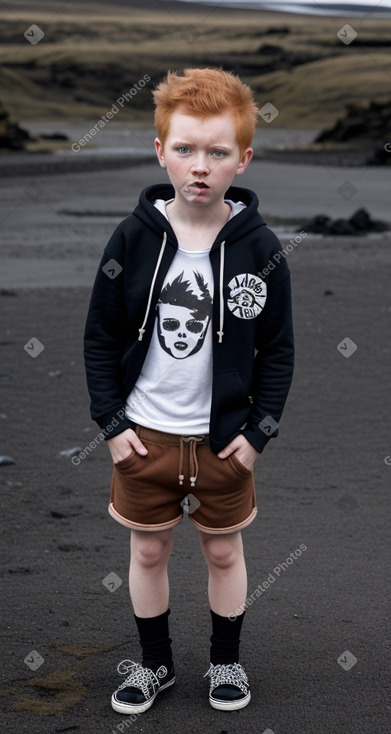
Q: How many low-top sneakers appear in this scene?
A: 2